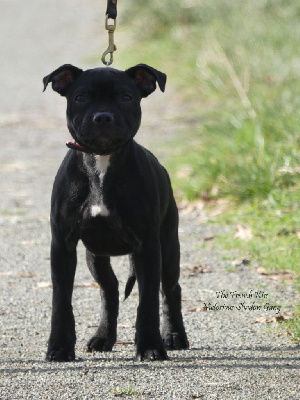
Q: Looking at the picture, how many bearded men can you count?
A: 0